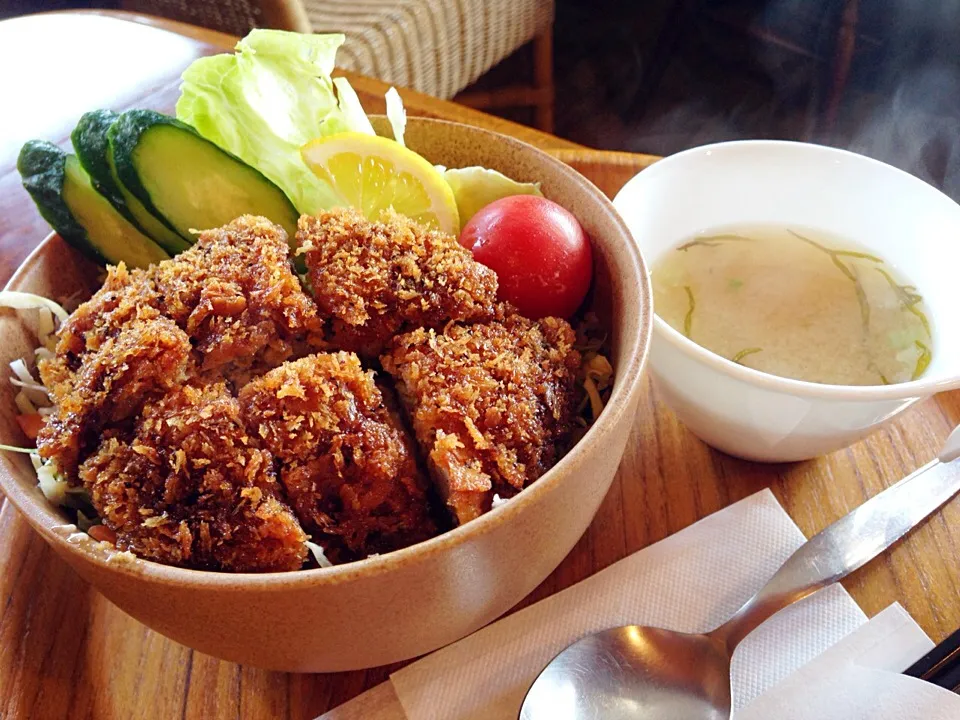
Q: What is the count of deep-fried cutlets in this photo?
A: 6